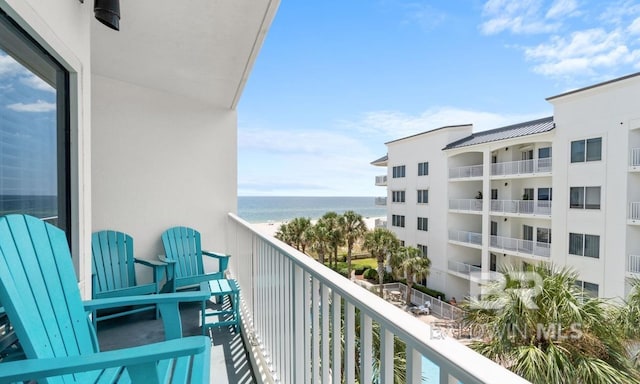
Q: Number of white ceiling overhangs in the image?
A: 1